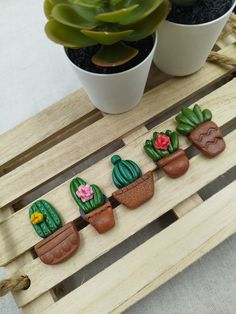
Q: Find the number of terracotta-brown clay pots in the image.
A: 5